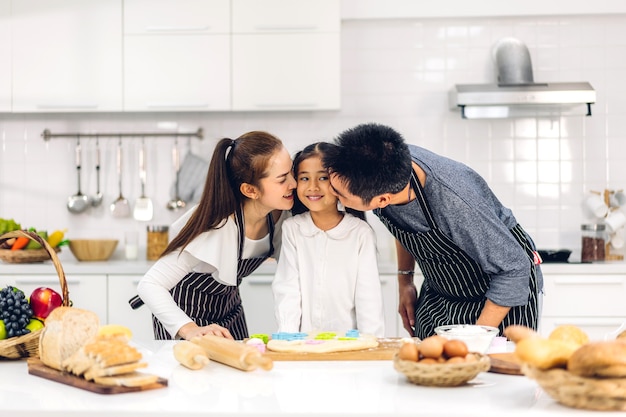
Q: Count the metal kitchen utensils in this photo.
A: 5